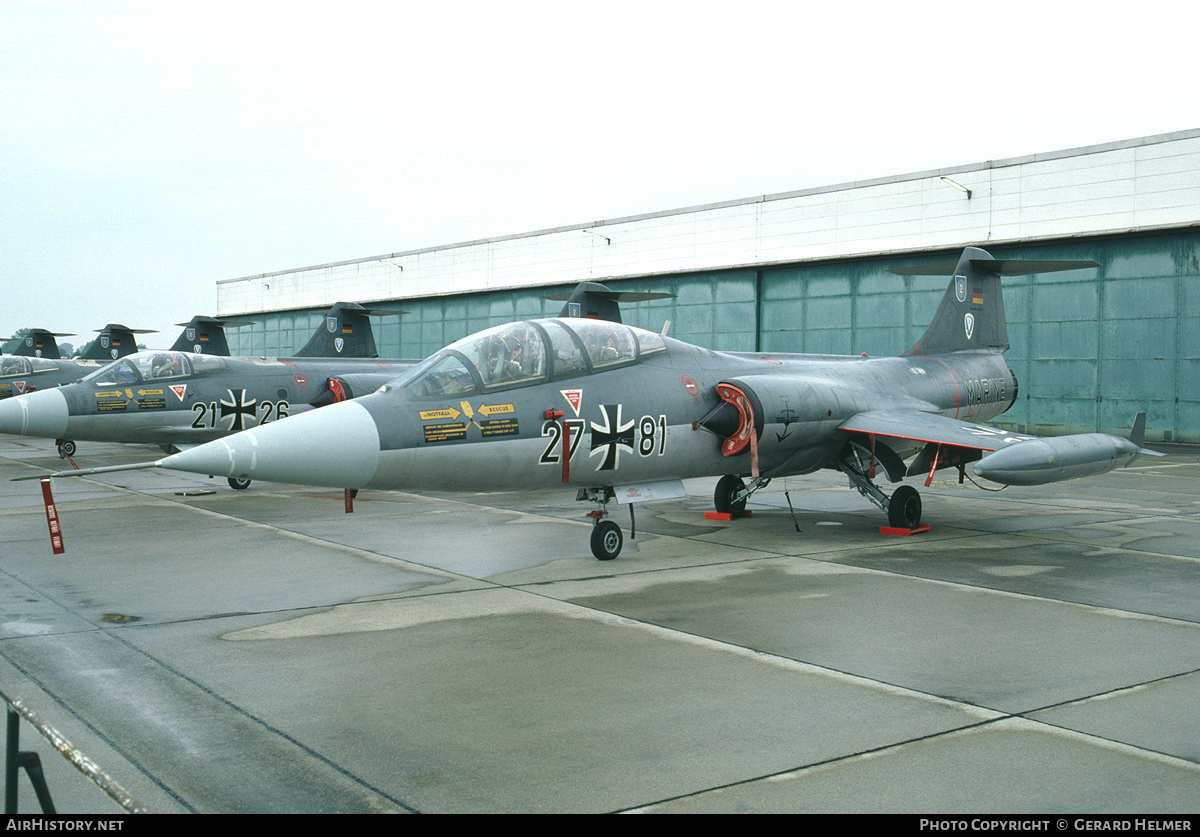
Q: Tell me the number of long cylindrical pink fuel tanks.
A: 0